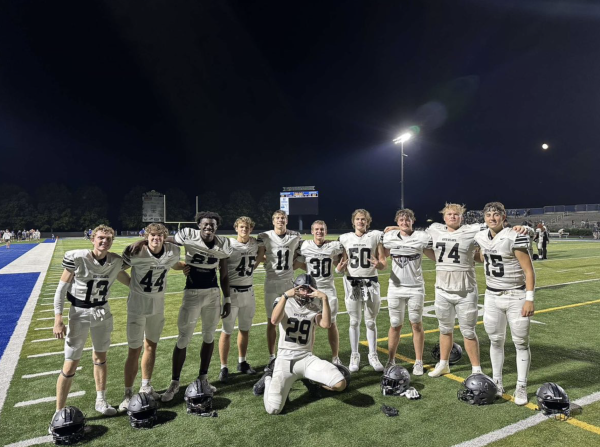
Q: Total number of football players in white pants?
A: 11